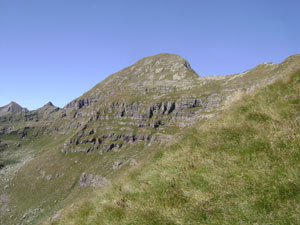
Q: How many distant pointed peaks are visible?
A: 2